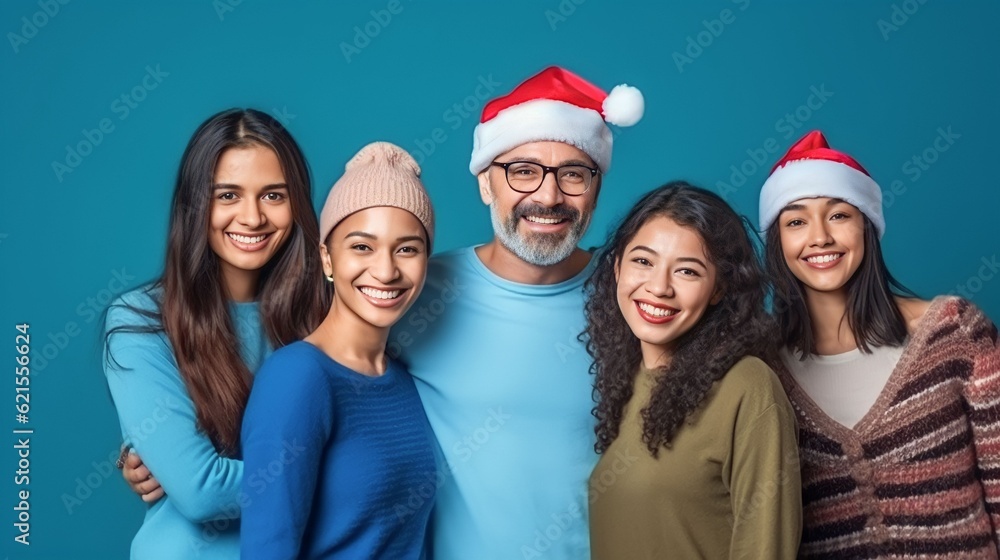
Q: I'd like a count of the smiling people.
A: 5